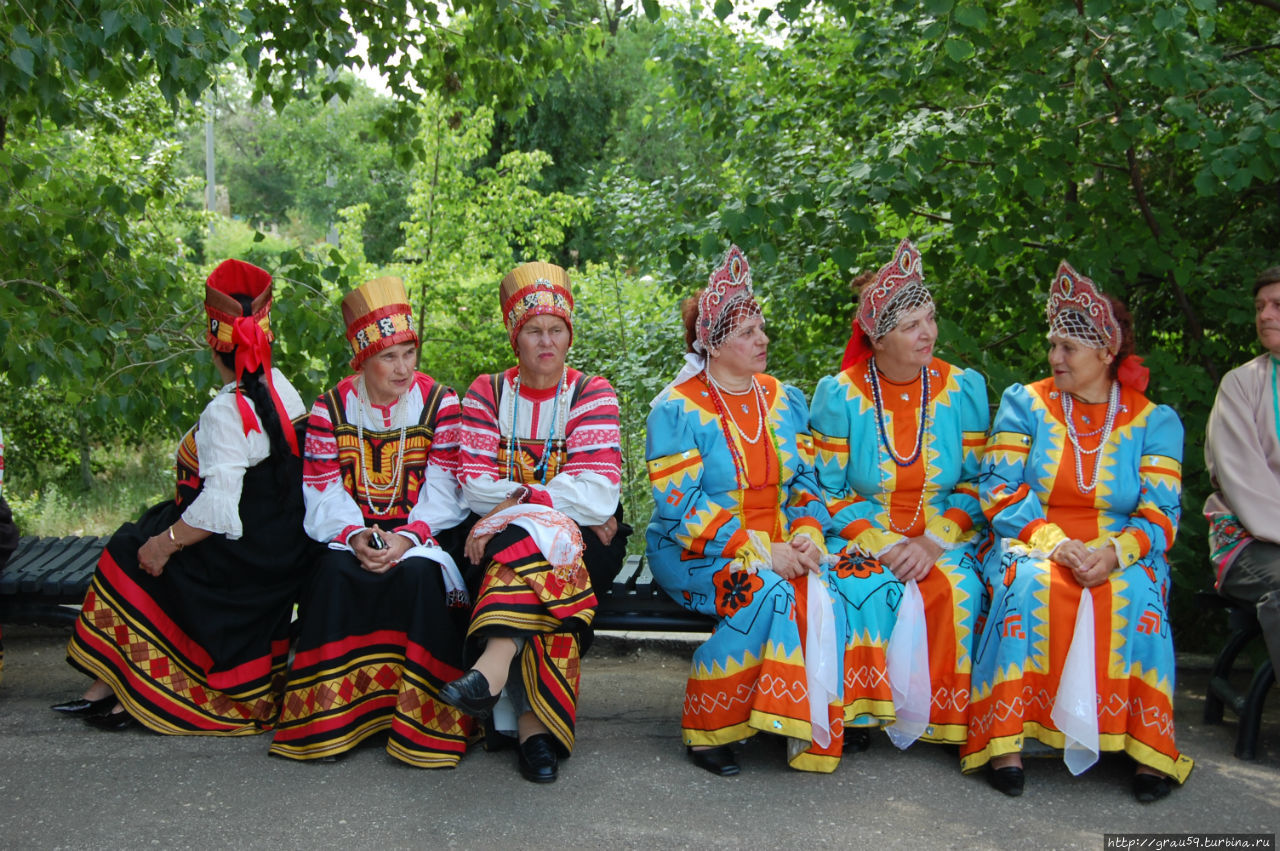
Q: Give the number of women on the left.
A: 3